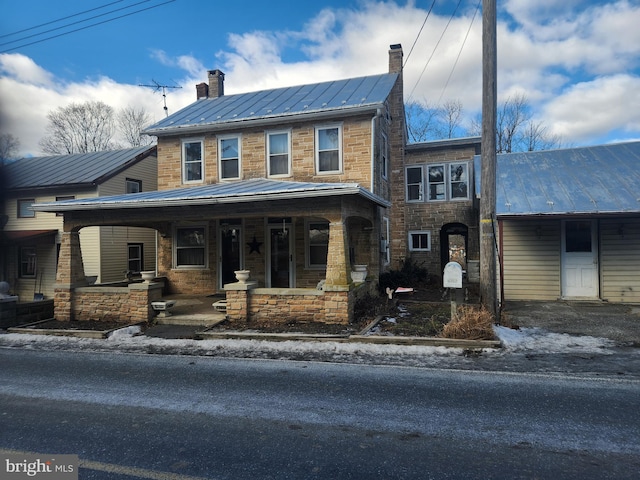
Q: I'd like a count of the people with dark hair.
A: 0